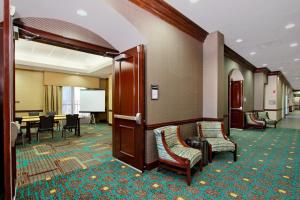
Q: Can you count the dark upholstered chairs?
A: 5